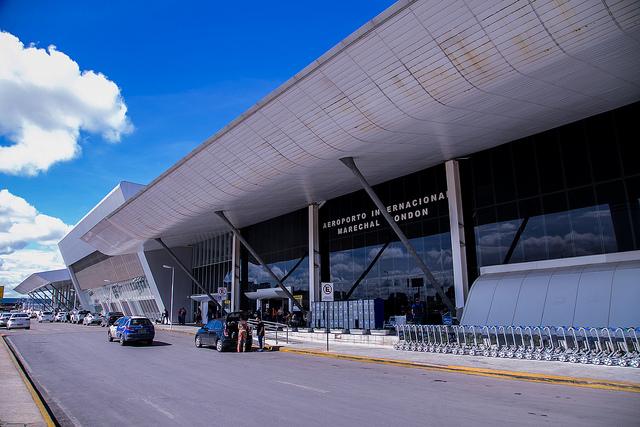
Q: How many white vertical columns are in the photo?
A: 3